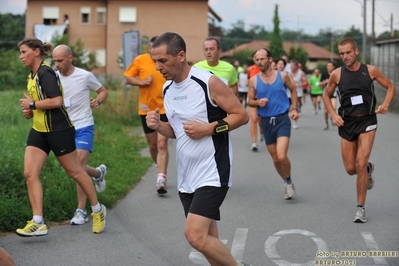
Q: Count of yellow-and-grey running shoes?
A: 2